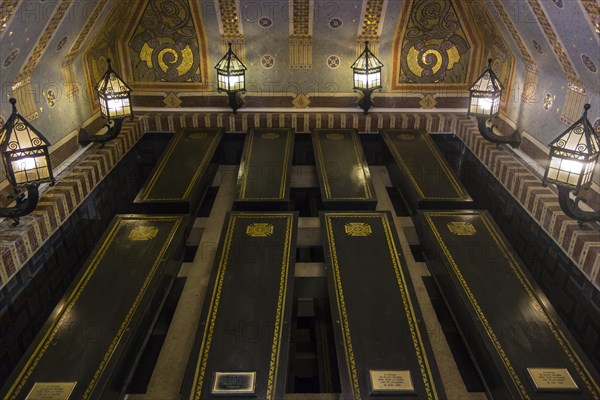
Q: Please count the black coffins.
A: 8